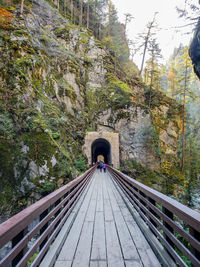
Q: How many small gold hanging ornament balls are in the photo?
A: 0